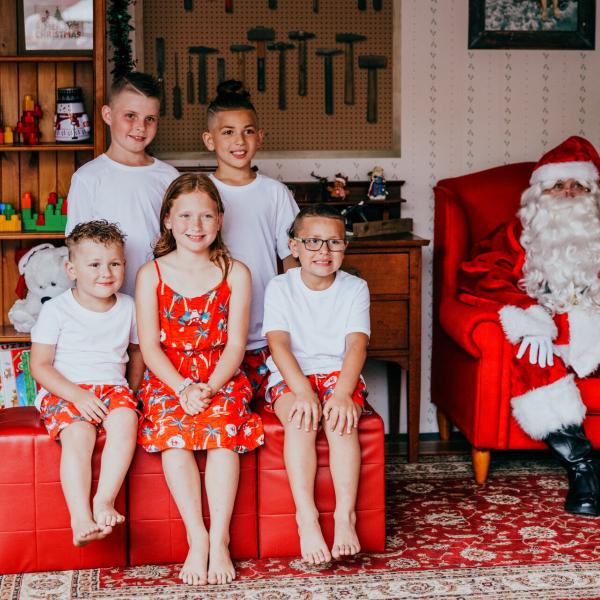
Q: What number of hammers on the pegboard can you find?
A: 8